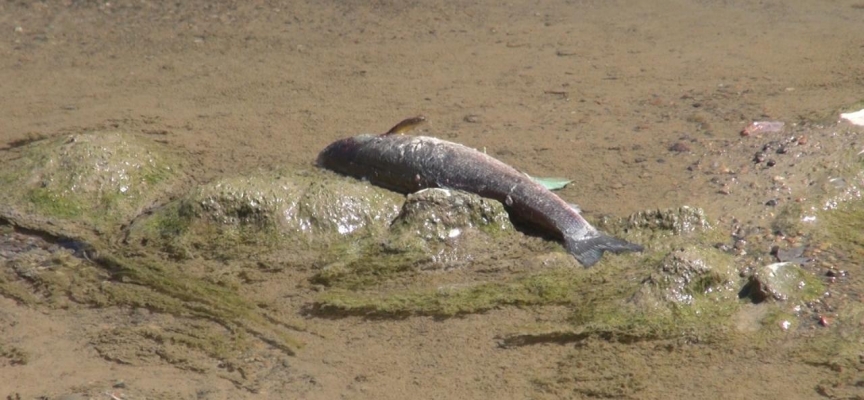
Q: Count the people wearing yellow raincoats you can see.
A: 0